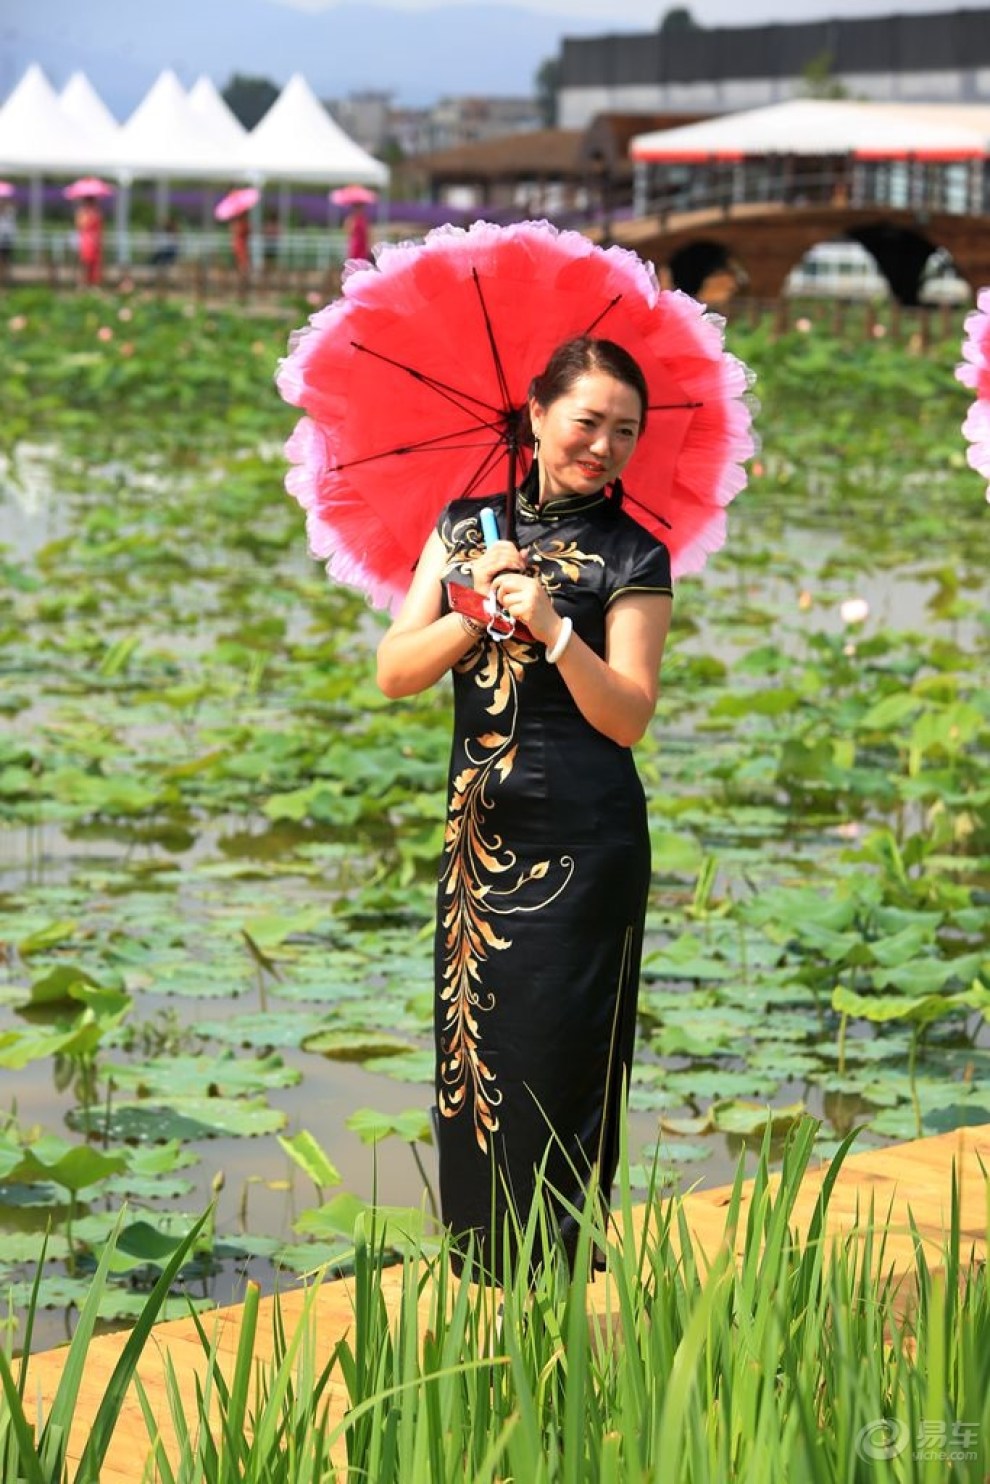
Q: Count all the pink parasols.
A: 6